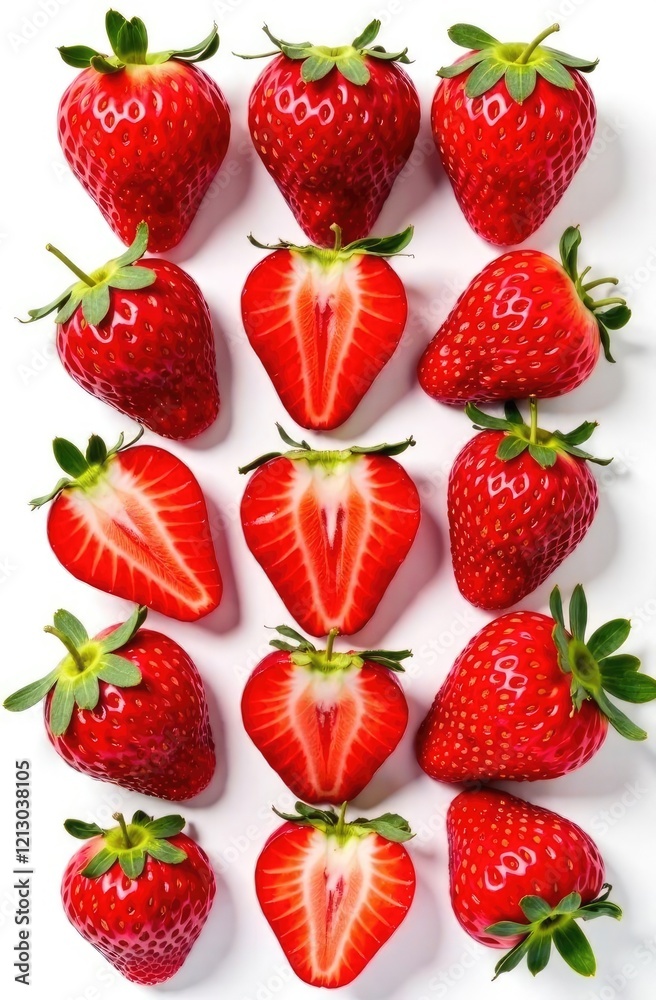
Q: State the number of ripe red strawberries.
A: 15